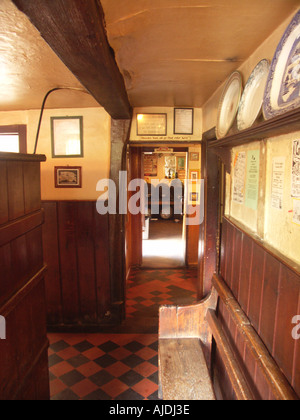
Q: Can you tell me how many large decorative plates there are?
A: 3